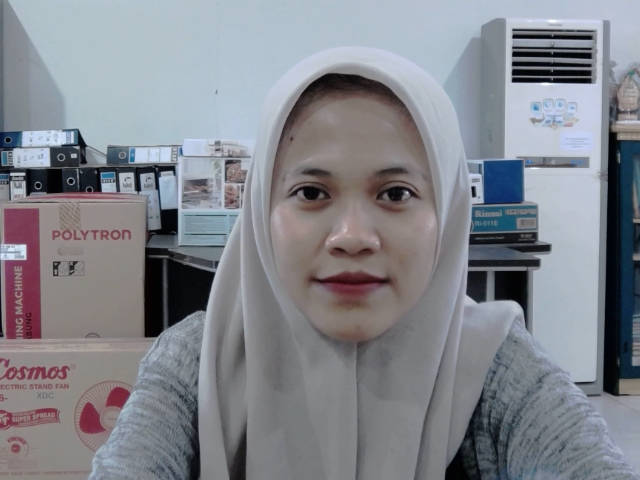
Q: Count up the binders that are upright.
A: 9